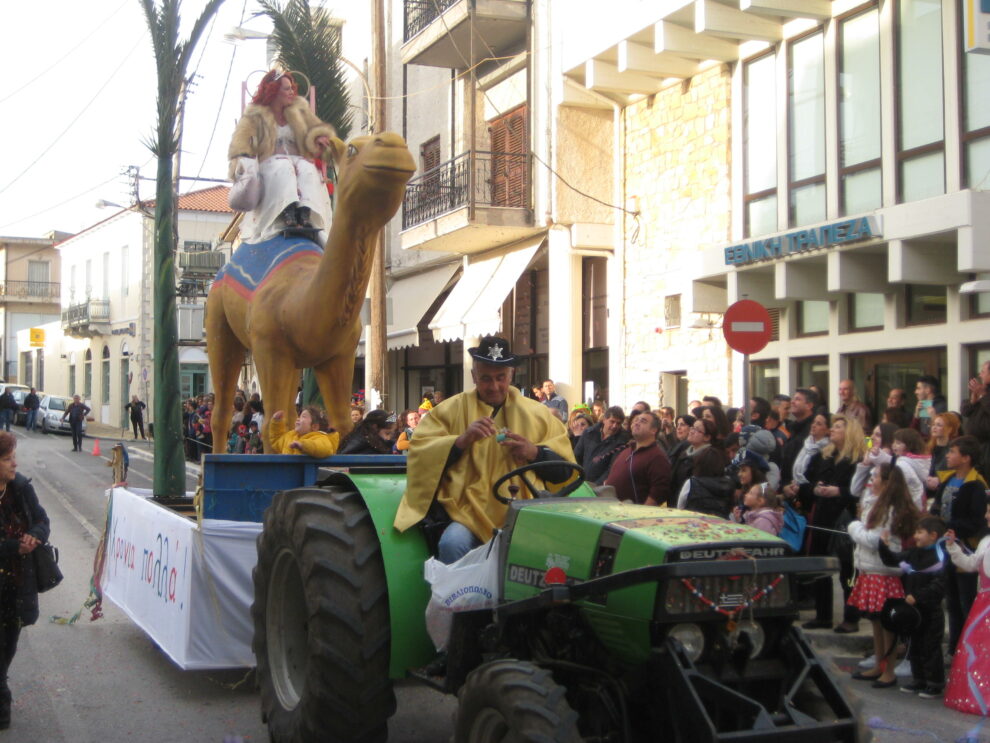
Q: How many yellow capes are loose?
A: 1